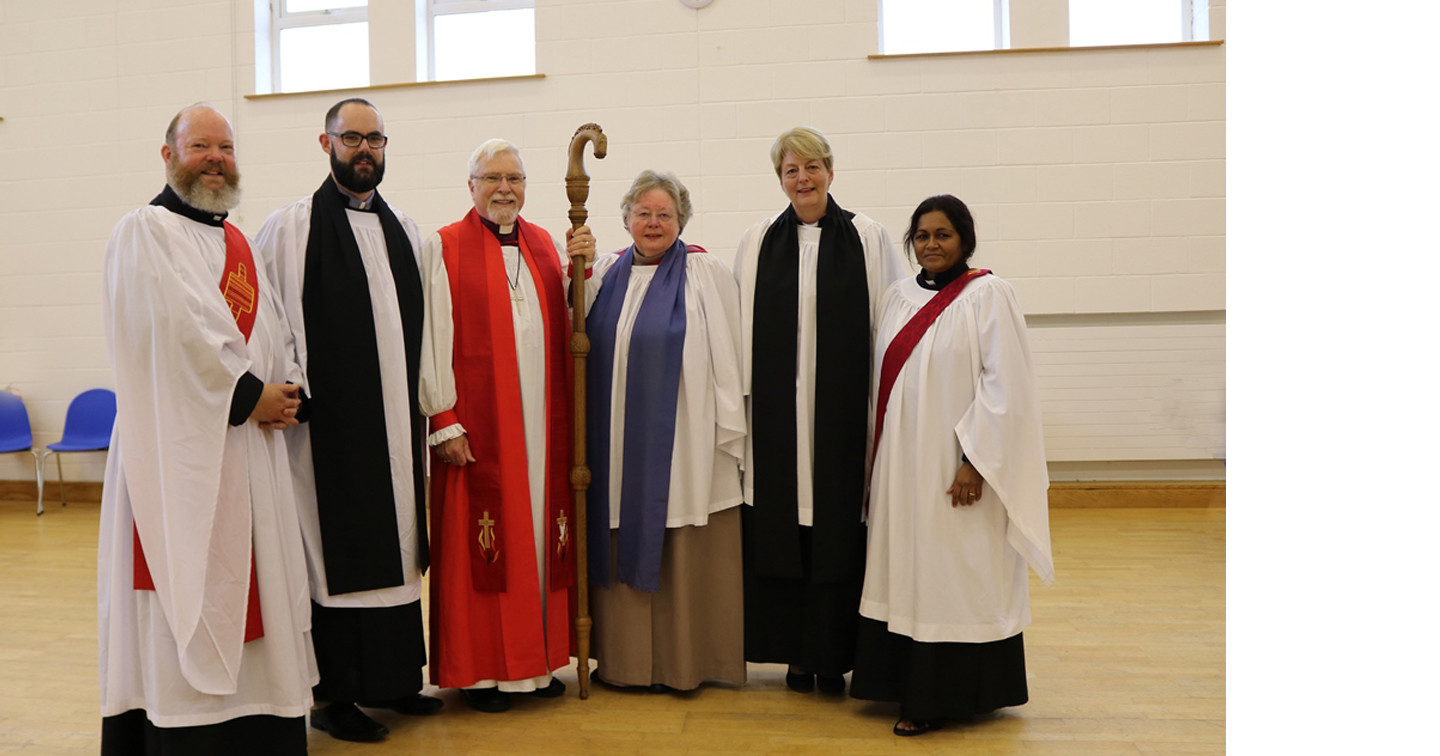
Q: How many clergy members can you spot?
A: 6